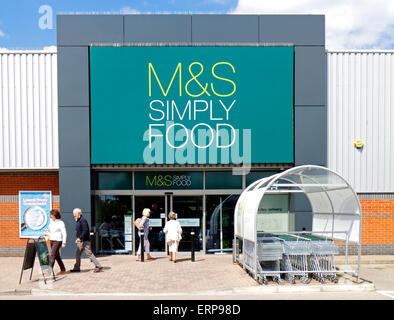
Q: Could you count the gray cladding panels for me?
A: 12